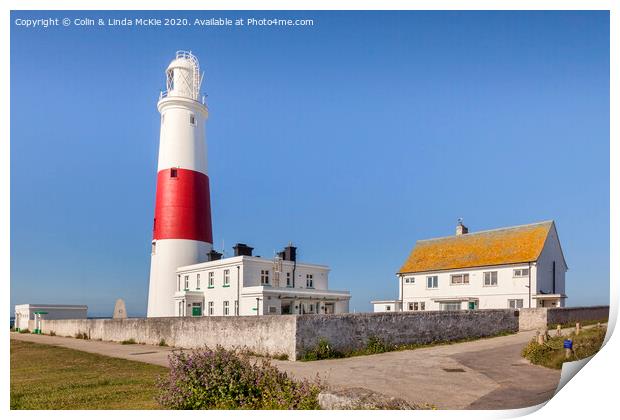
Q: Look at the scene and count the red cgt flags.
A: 0